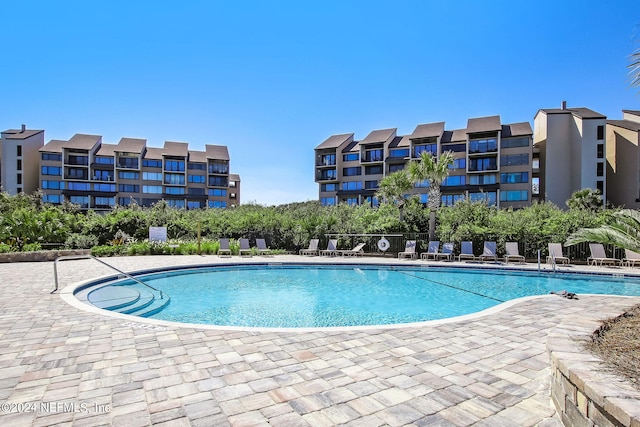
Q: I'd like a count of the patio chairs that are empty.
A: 15